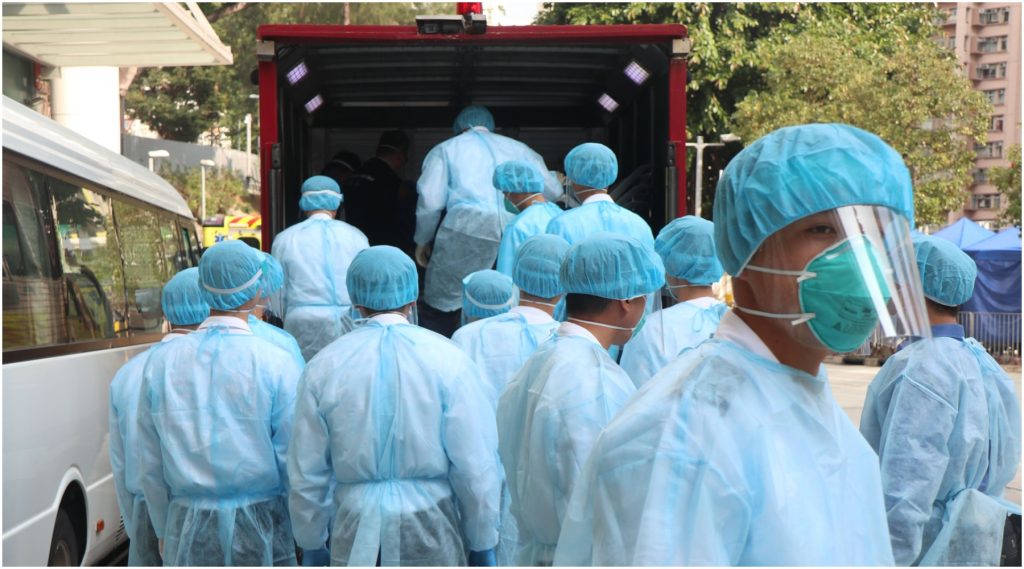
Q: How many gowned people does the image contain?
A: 14